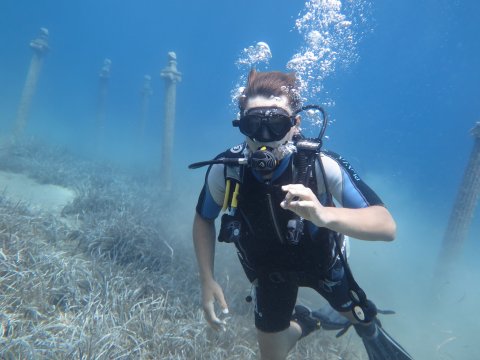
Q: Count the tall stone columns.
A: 5